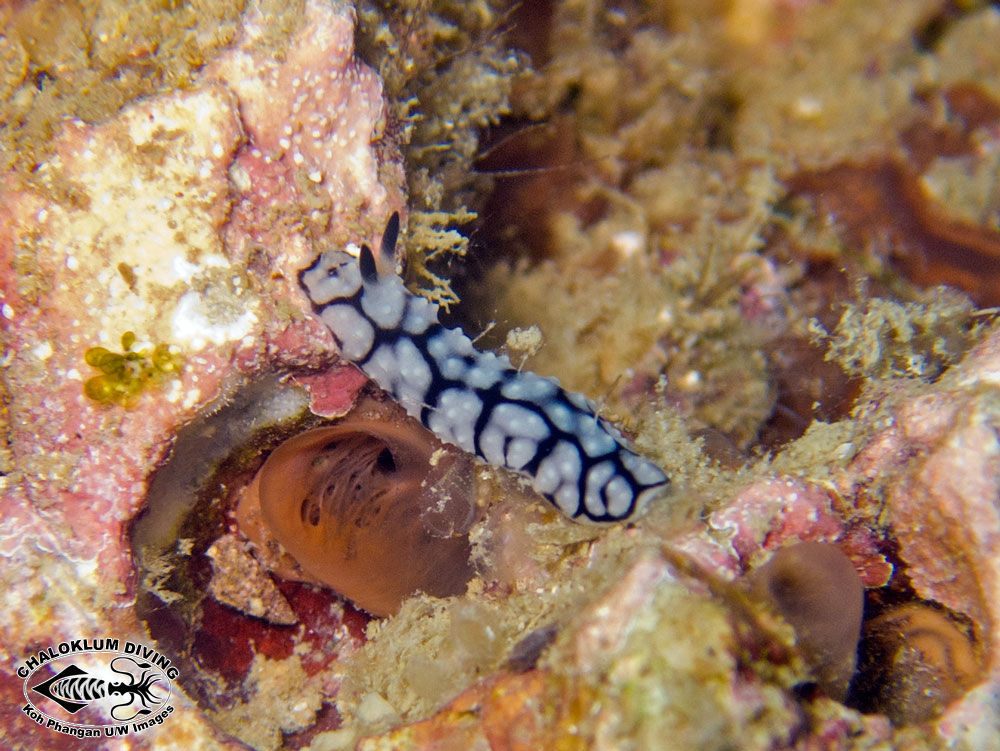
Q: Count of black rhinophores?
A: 2